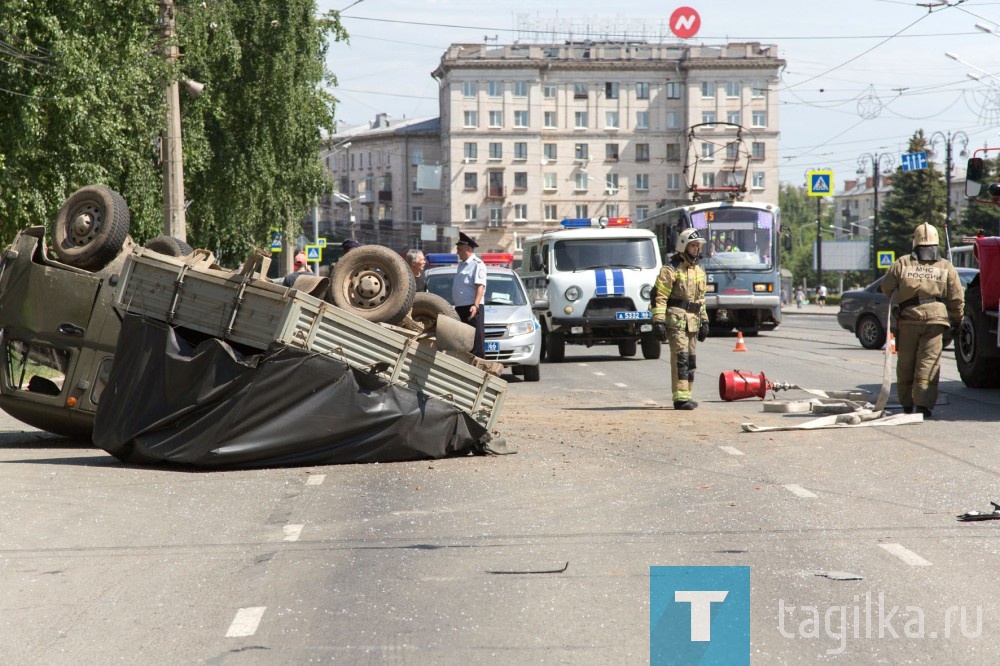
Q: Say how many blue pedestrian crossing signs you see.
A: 5